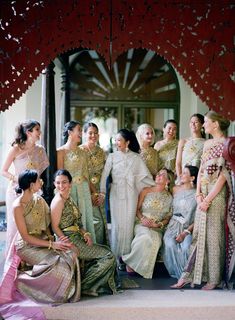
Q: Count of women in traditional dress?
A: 12